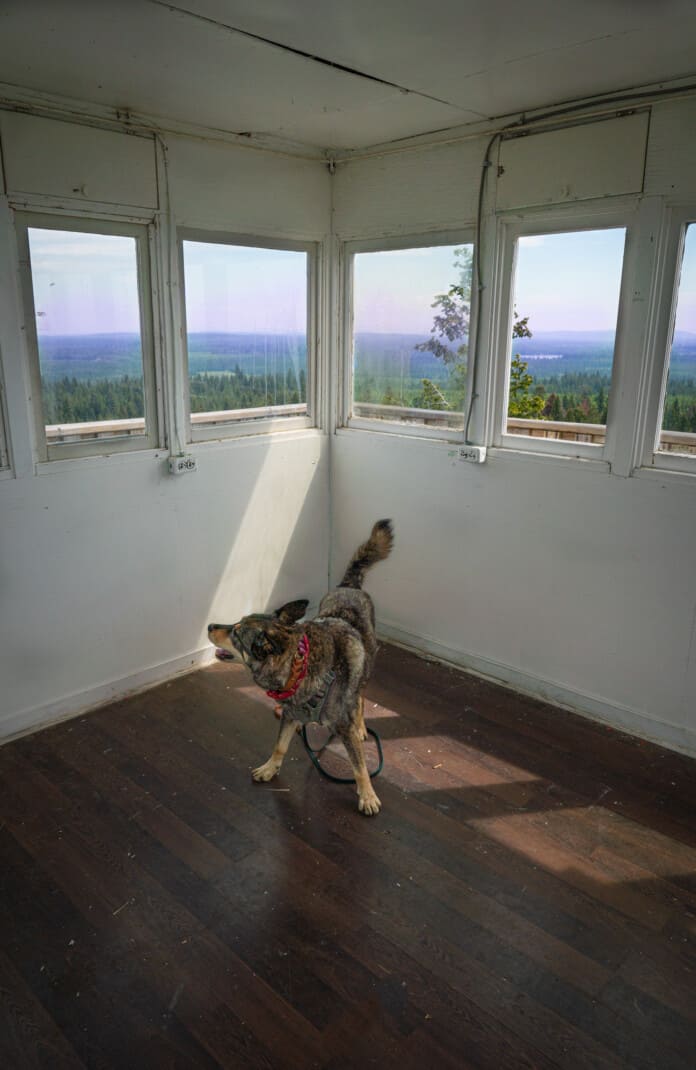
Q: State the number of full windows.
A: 4